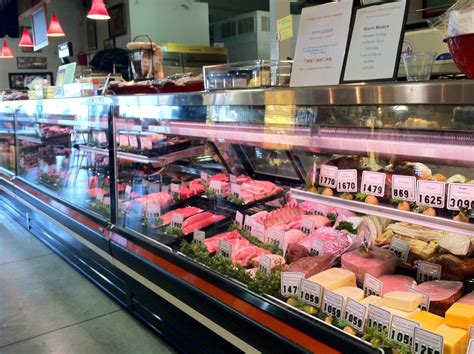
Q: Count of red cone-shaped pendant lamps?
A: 4